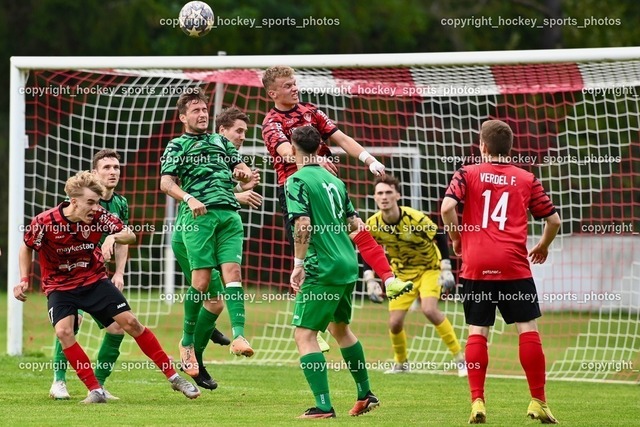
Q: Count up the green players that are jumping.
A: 2